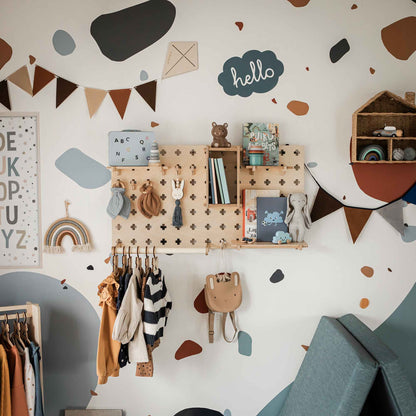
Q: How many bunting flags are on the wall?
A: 11